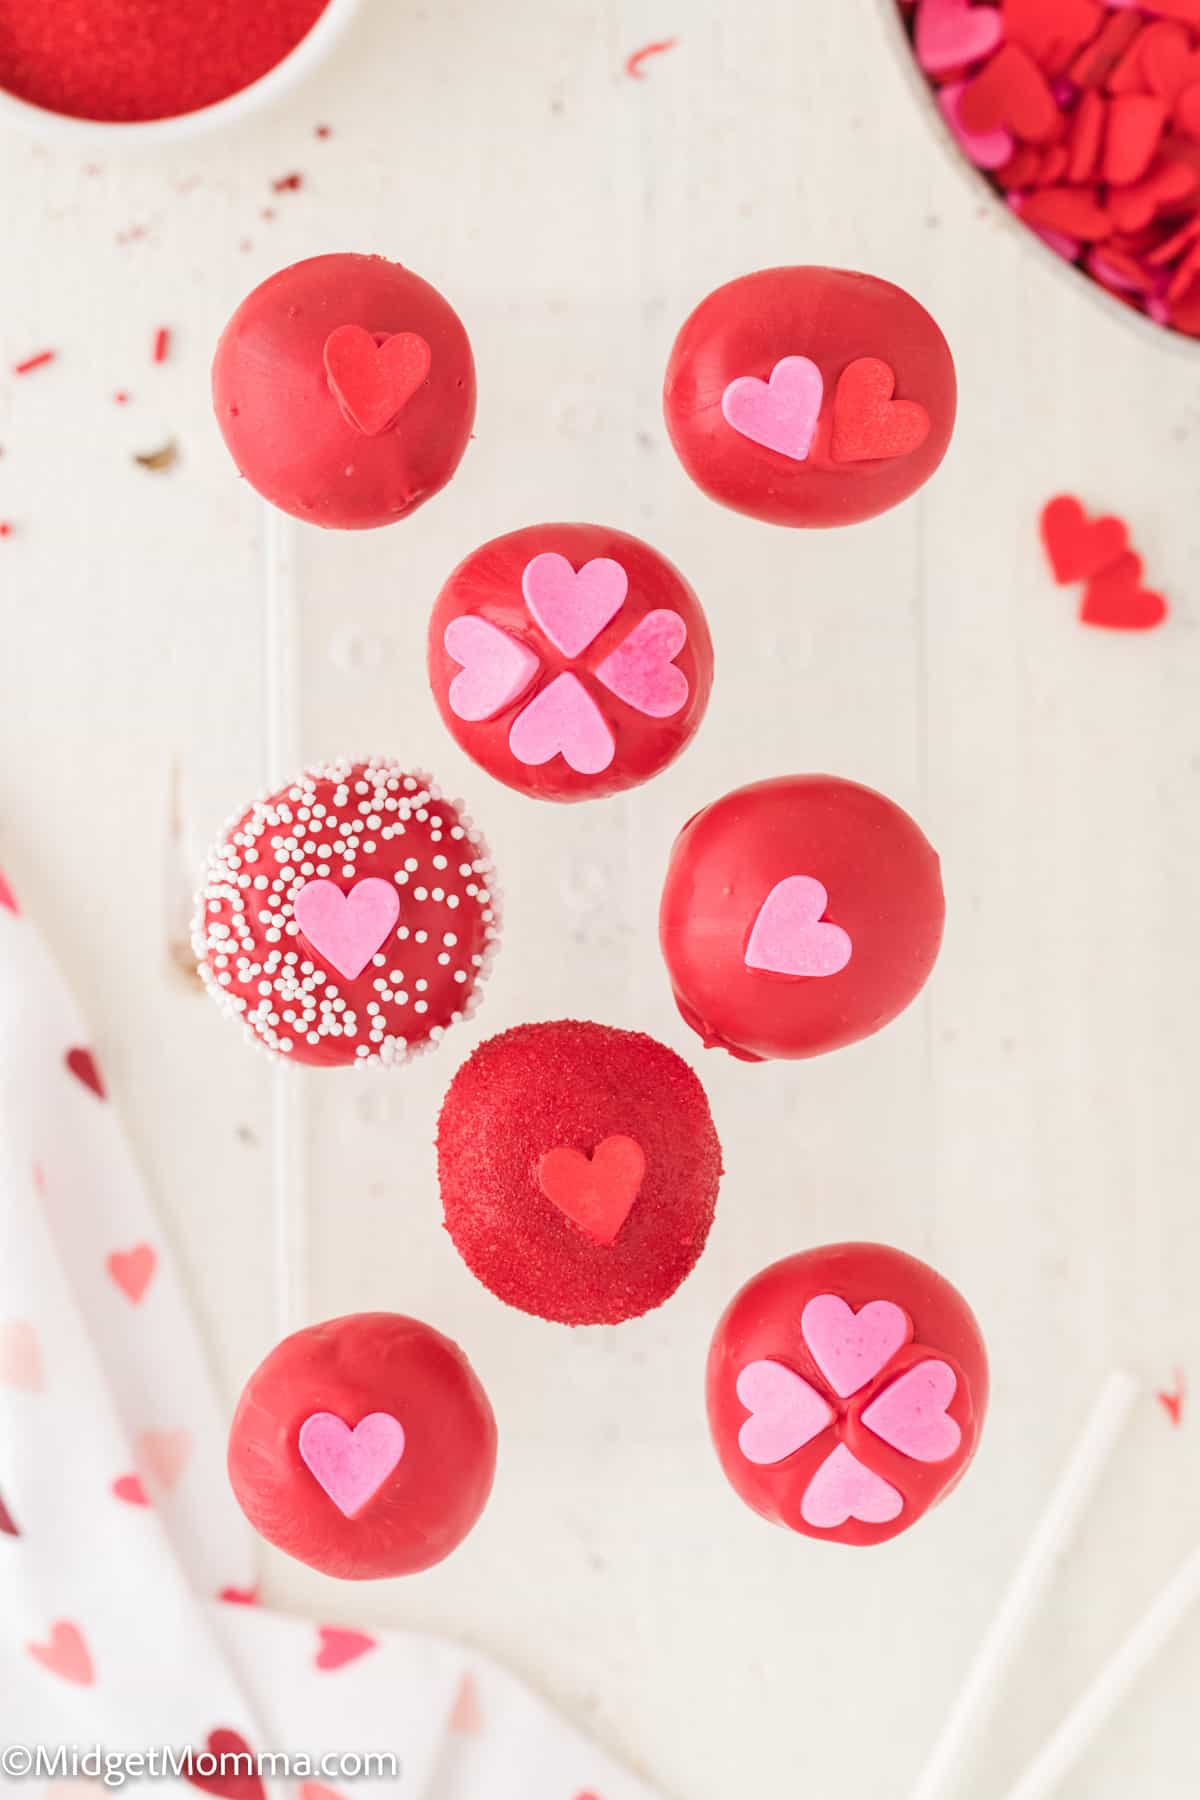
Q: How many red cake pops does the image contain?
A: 8